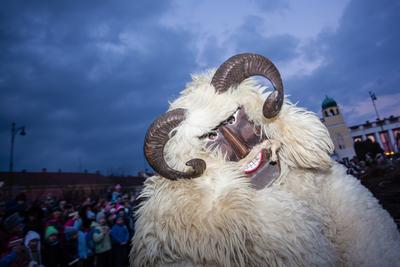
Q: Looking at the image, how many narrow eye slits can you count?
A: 2